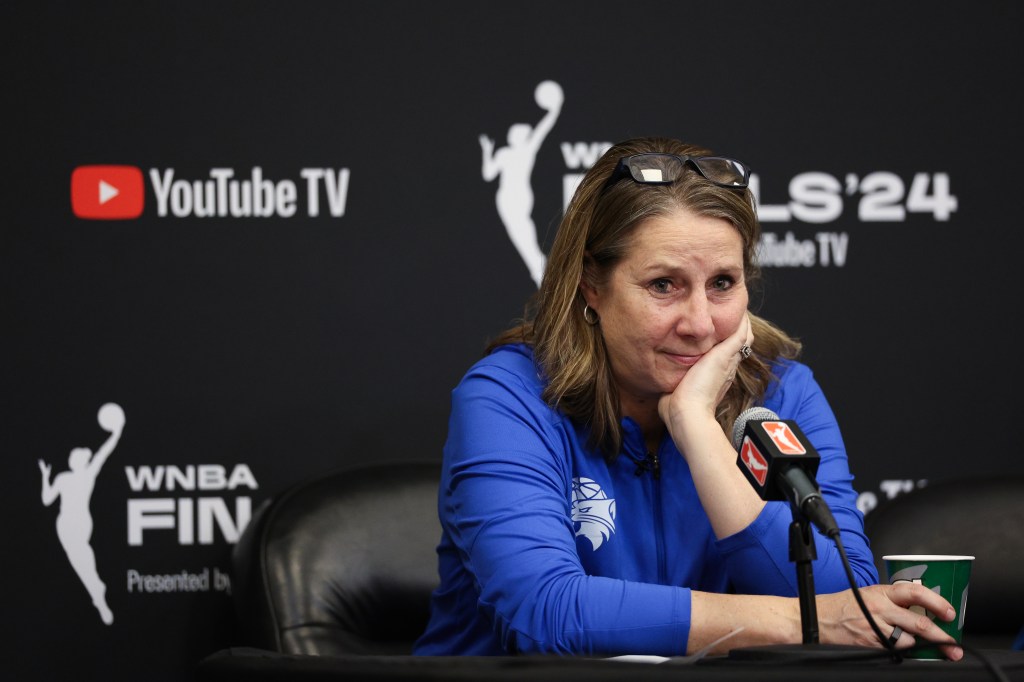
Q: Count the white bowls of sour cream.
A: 0